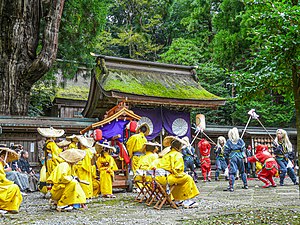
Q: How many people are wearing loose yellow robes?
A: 10